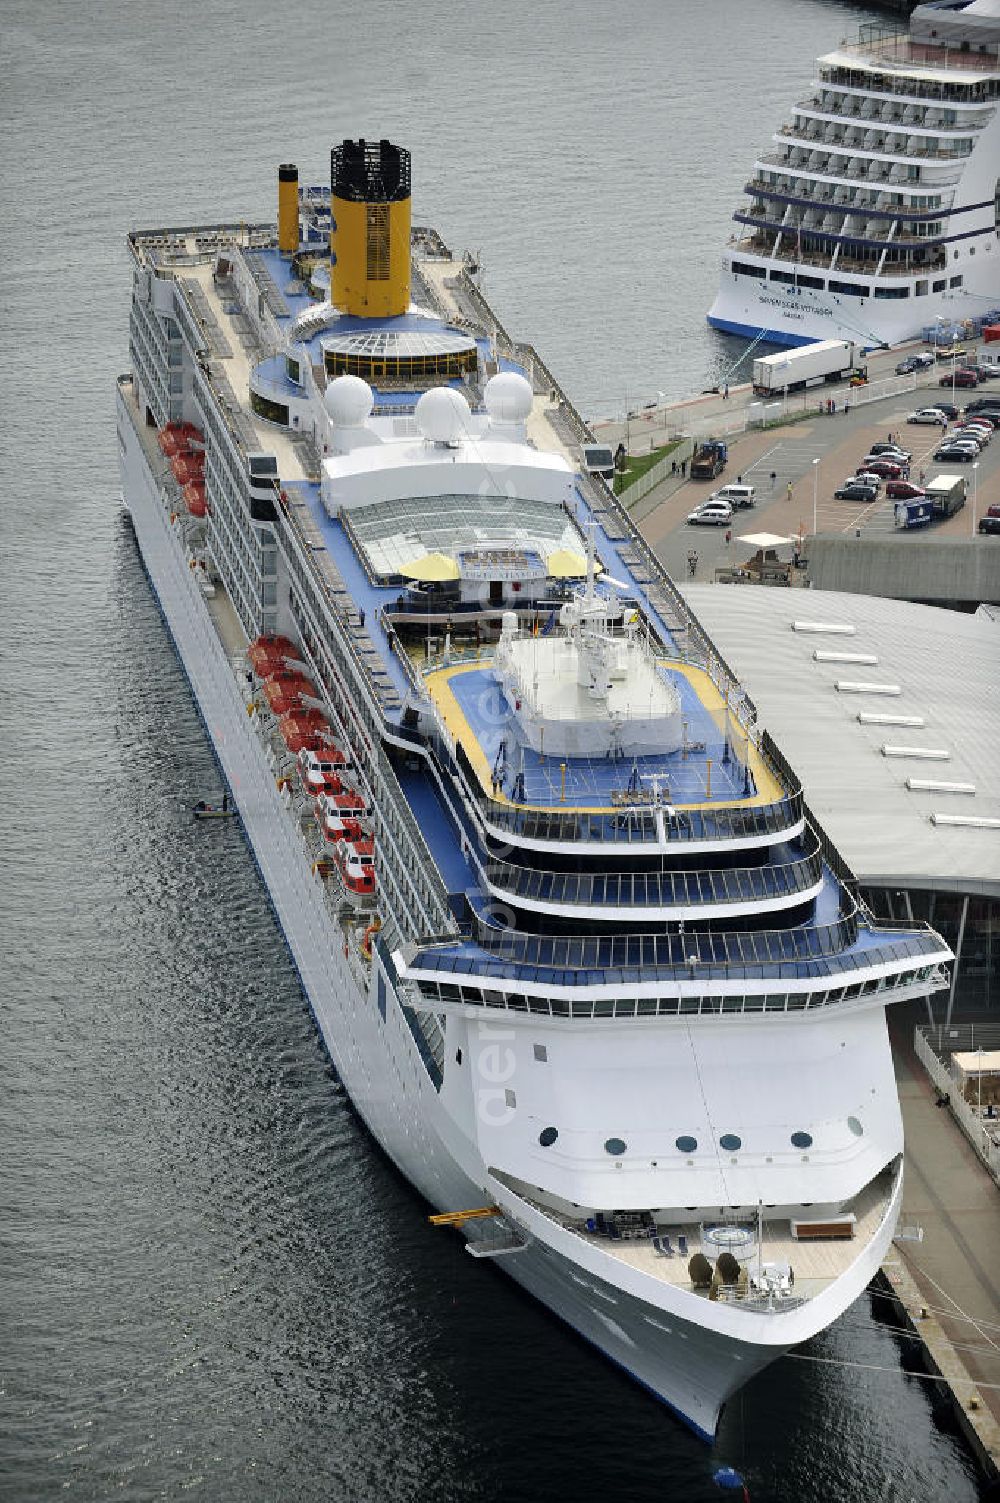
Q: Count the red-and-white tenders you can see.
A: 3